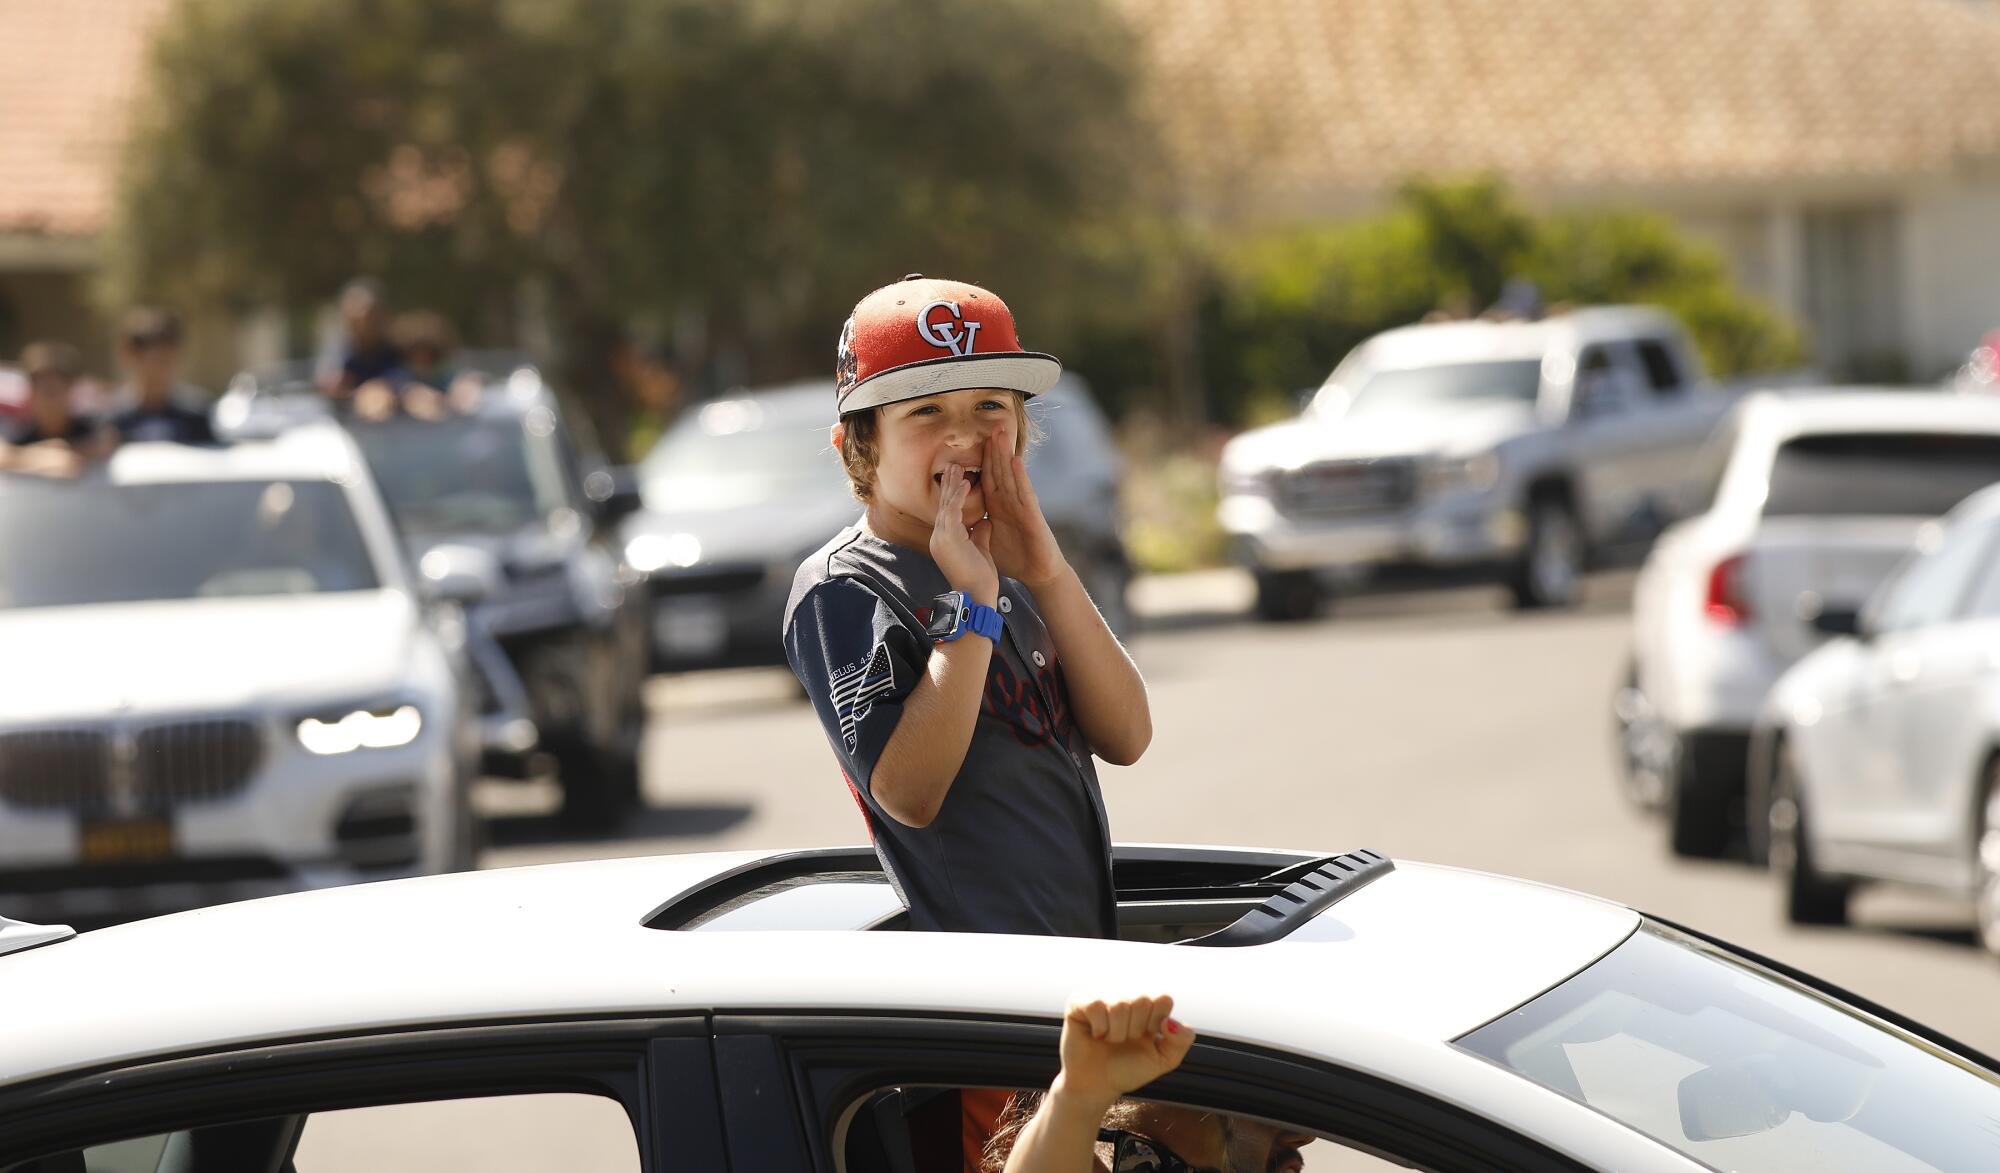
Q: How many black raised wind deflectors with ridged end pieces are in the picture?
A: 1